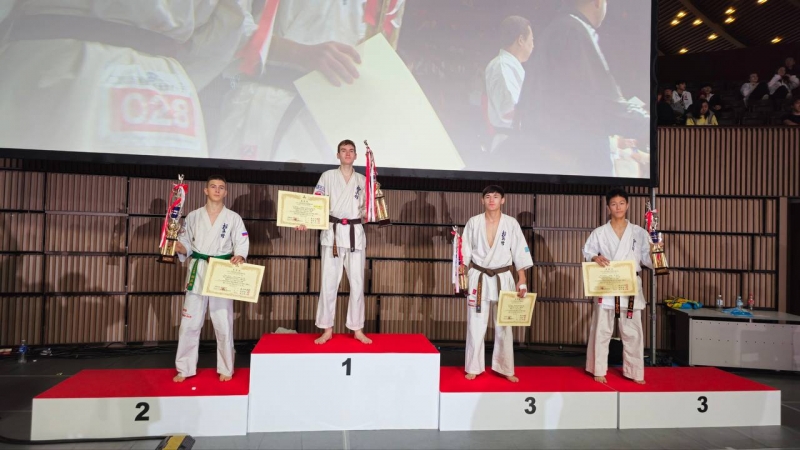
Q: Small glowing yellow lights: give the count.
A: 9